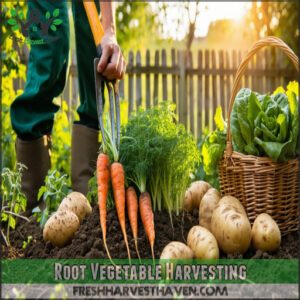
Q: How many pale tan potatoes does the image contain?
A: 9